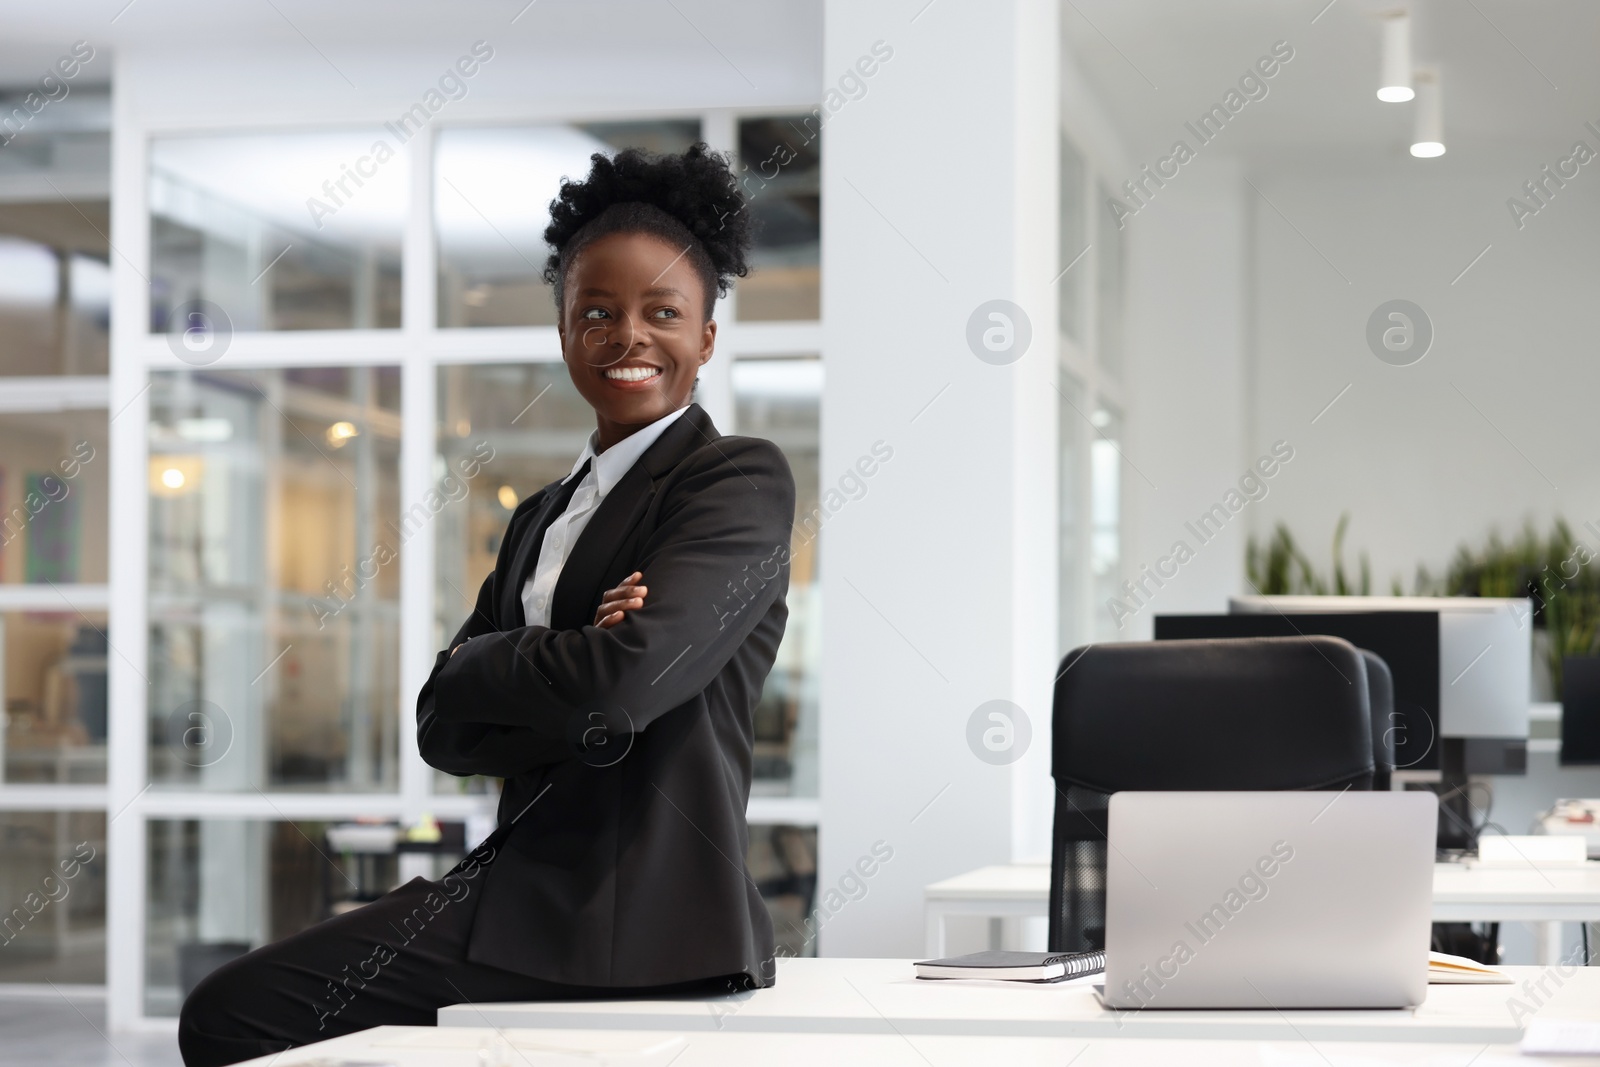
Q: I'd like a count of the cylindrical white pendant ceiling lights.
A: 2